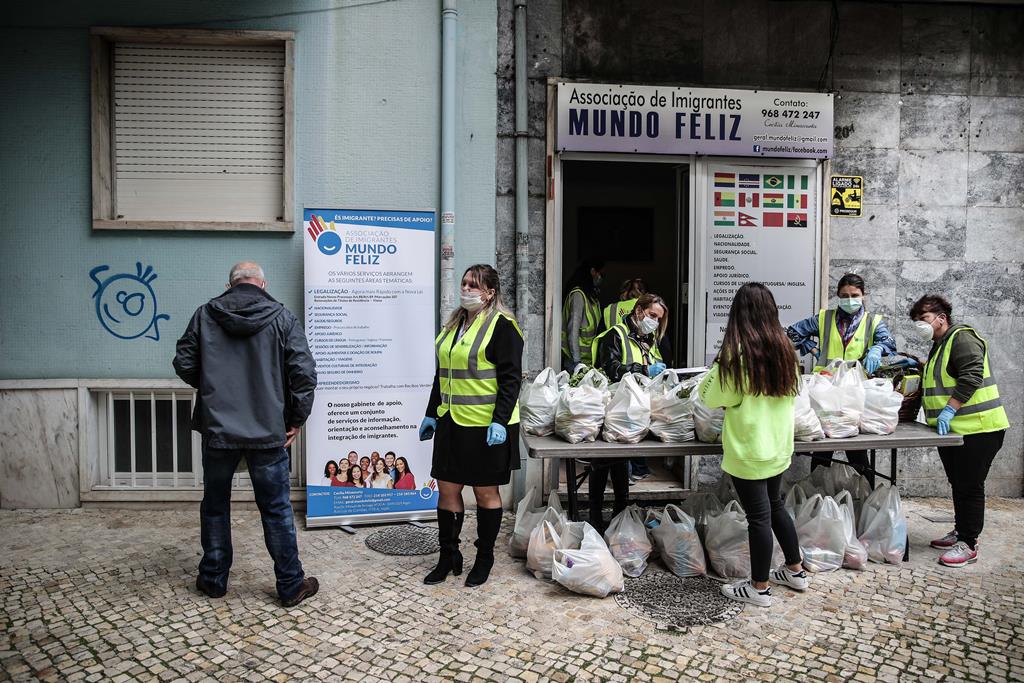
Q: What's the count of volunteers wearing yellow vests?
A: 6